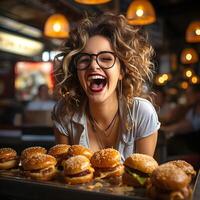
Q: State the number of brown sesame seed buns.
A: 10